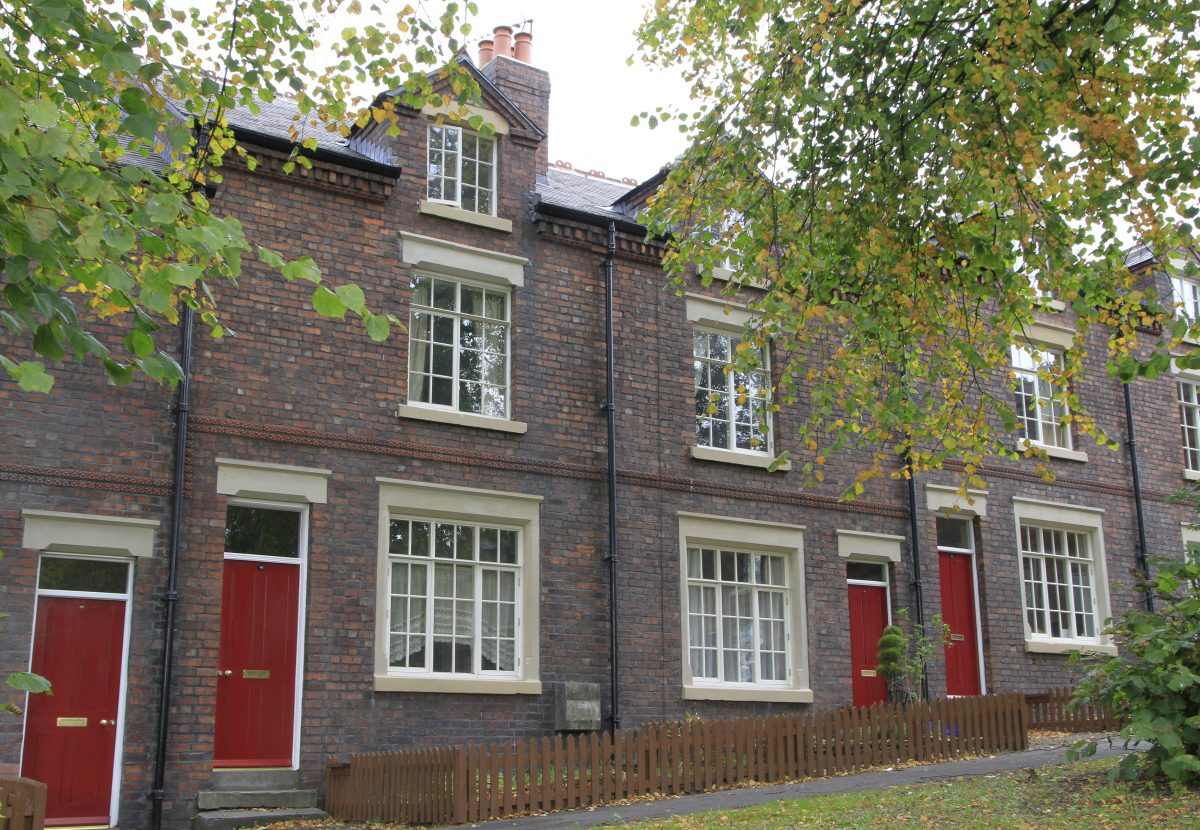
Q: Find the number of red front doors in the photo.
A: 4